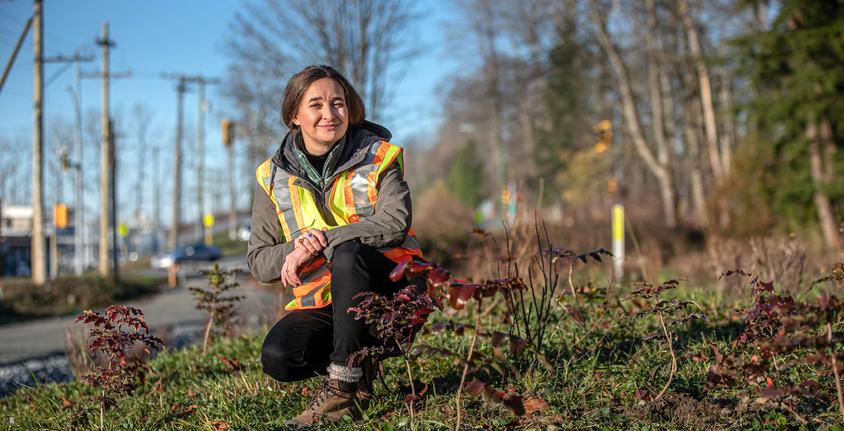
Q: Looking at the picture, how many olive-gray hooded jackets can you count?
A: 1